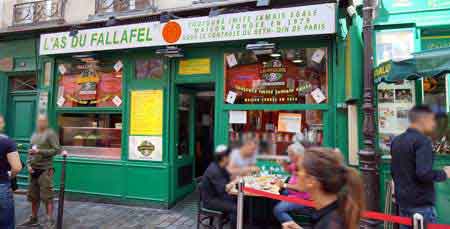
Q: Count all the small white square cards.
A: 8